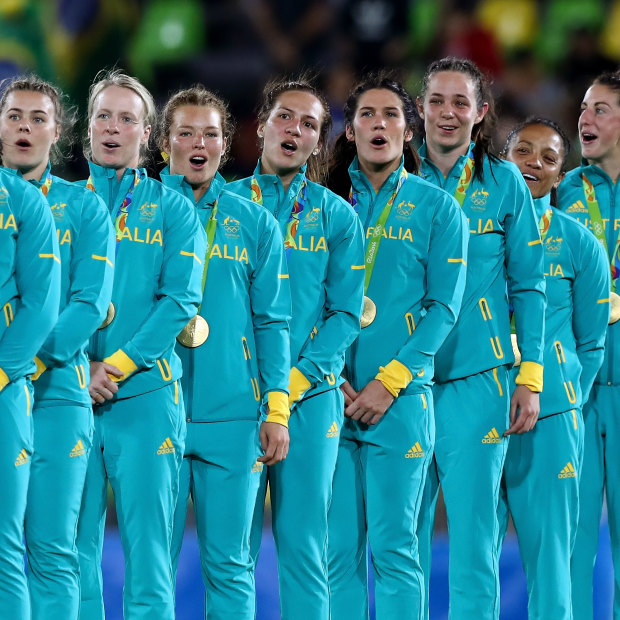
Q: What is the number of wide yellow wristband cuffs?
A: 7